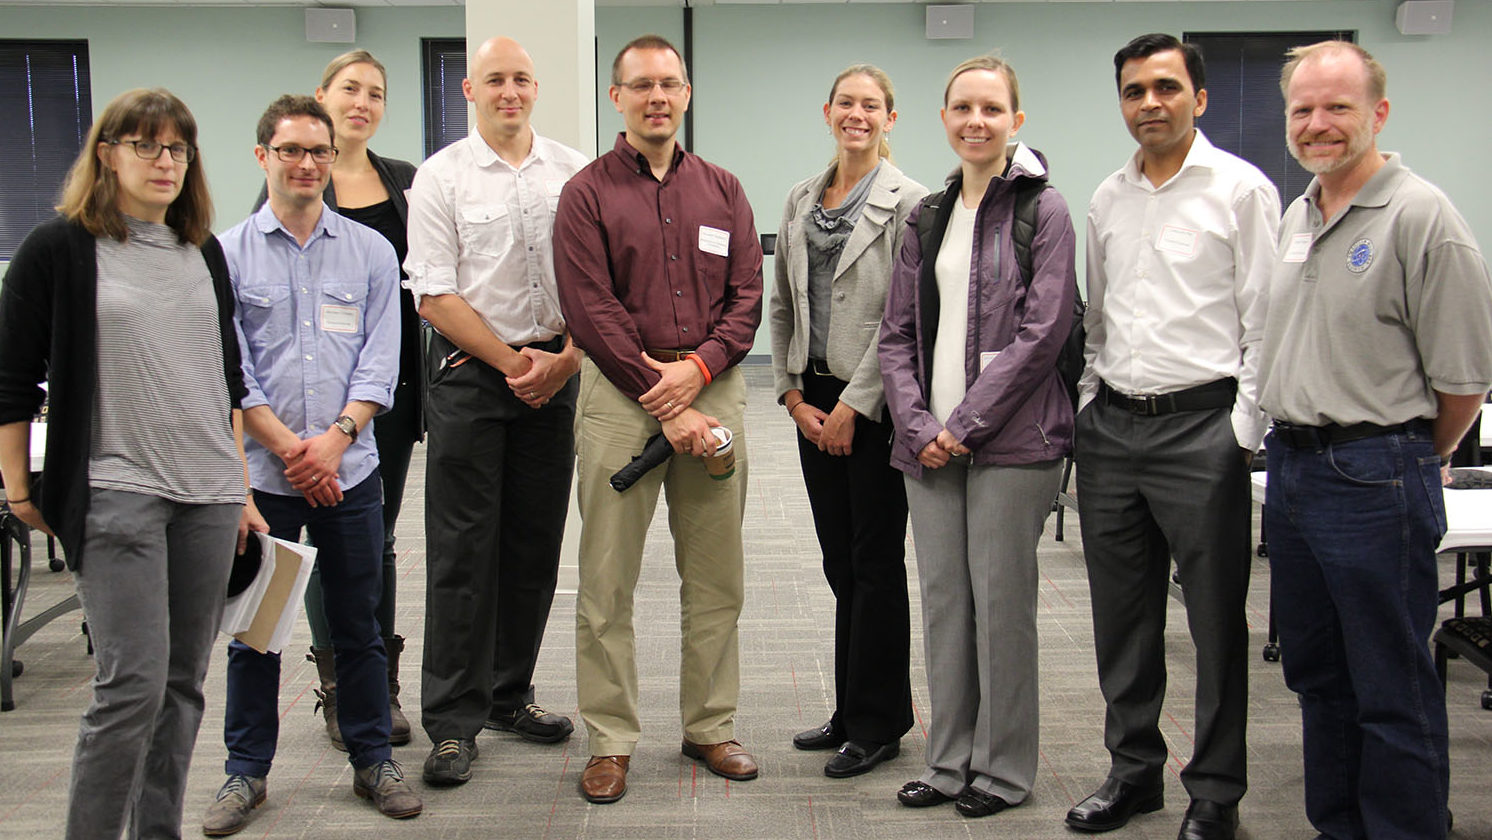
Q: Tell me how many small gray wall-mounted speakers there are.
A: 3